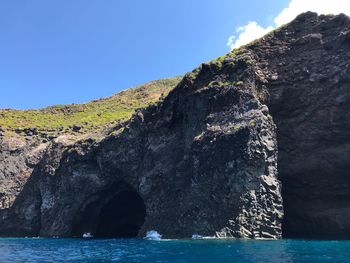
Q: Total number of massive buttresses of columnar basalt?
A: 1